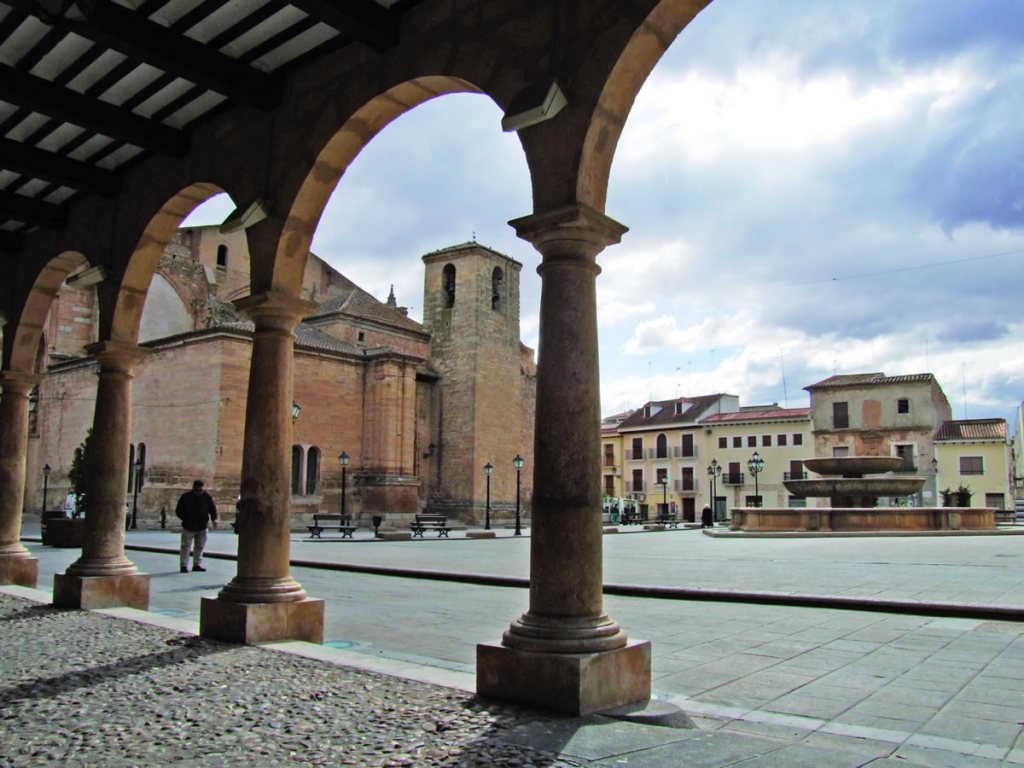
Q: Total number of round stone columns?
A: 4